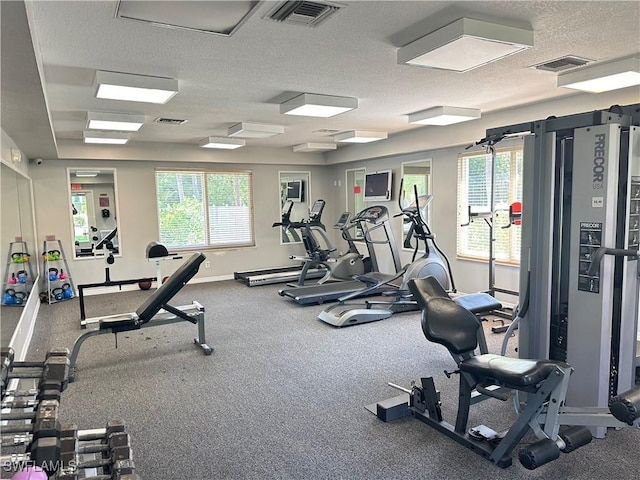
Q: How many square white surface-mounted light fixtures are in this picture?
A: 11